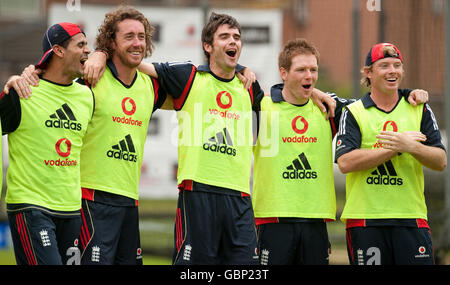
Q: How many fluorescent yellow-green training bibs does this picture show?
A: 5